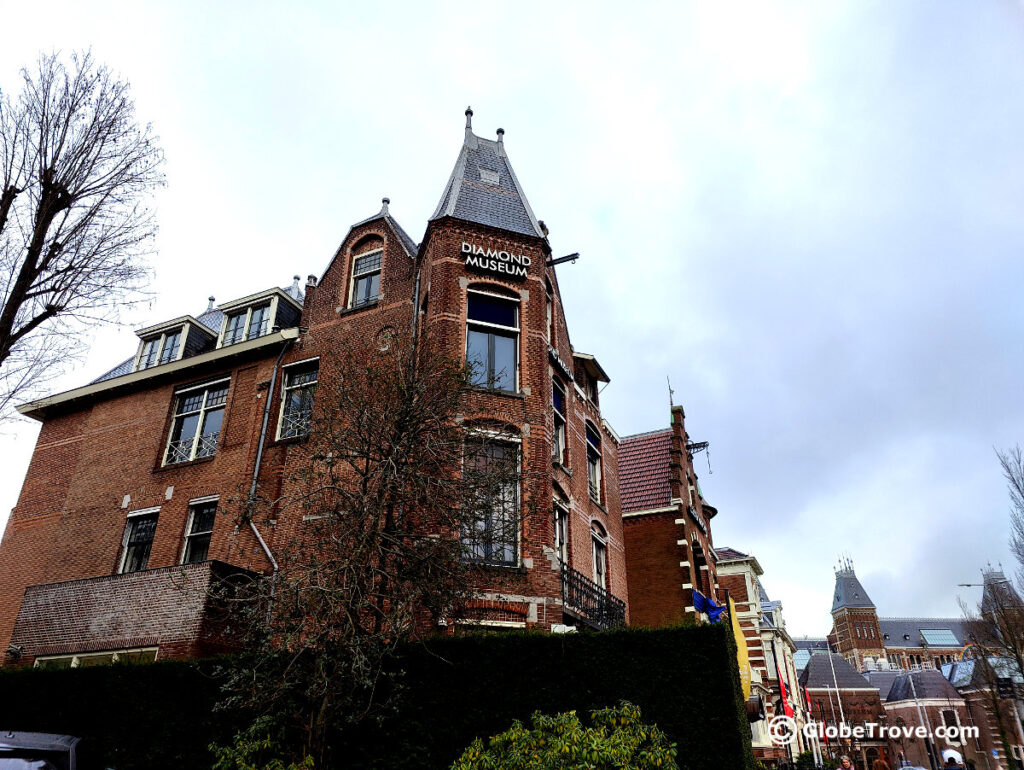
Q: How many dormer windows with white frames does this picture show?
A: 2